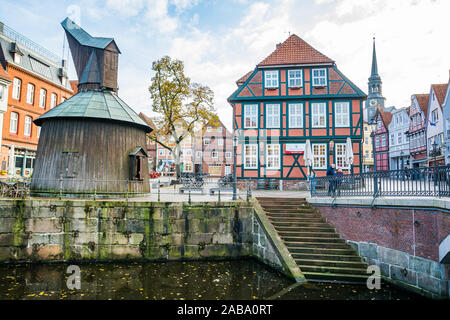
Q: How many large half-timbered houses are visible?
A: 1